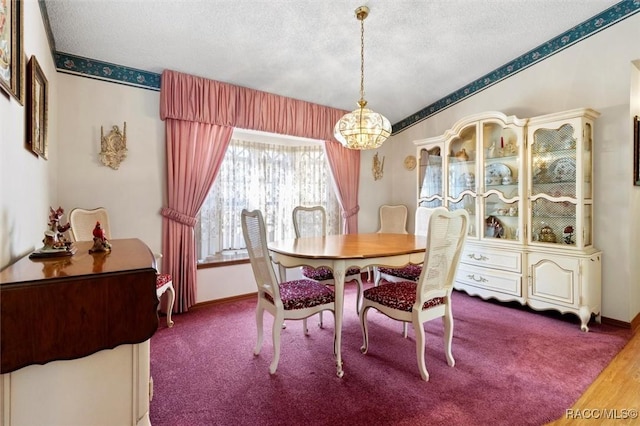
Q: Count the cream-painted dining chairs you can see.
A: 6